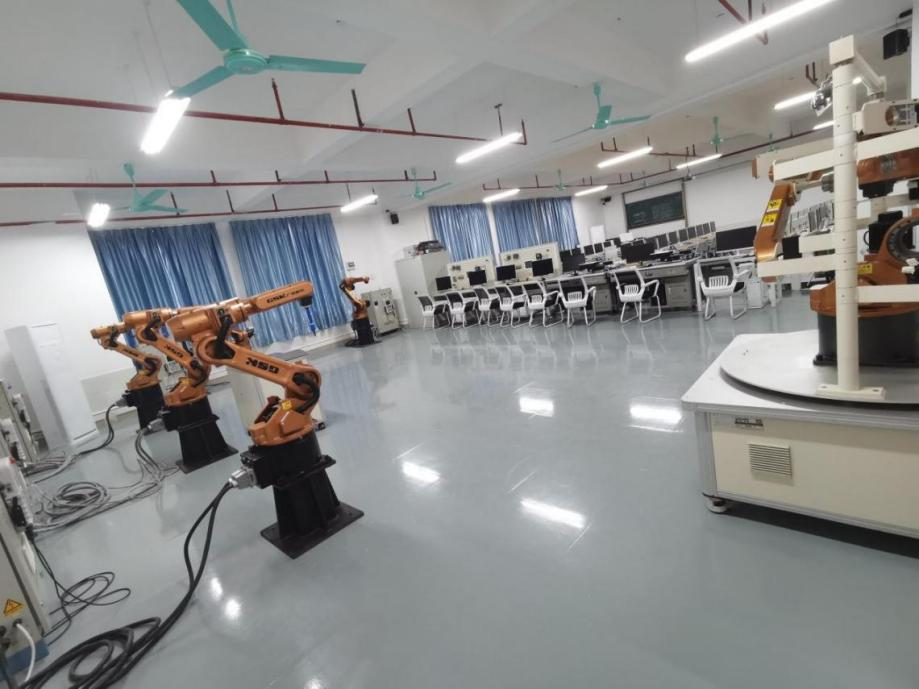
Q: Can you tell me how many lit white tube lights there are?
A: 11